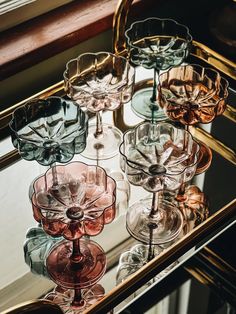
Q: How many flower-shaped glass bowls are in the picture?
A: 6